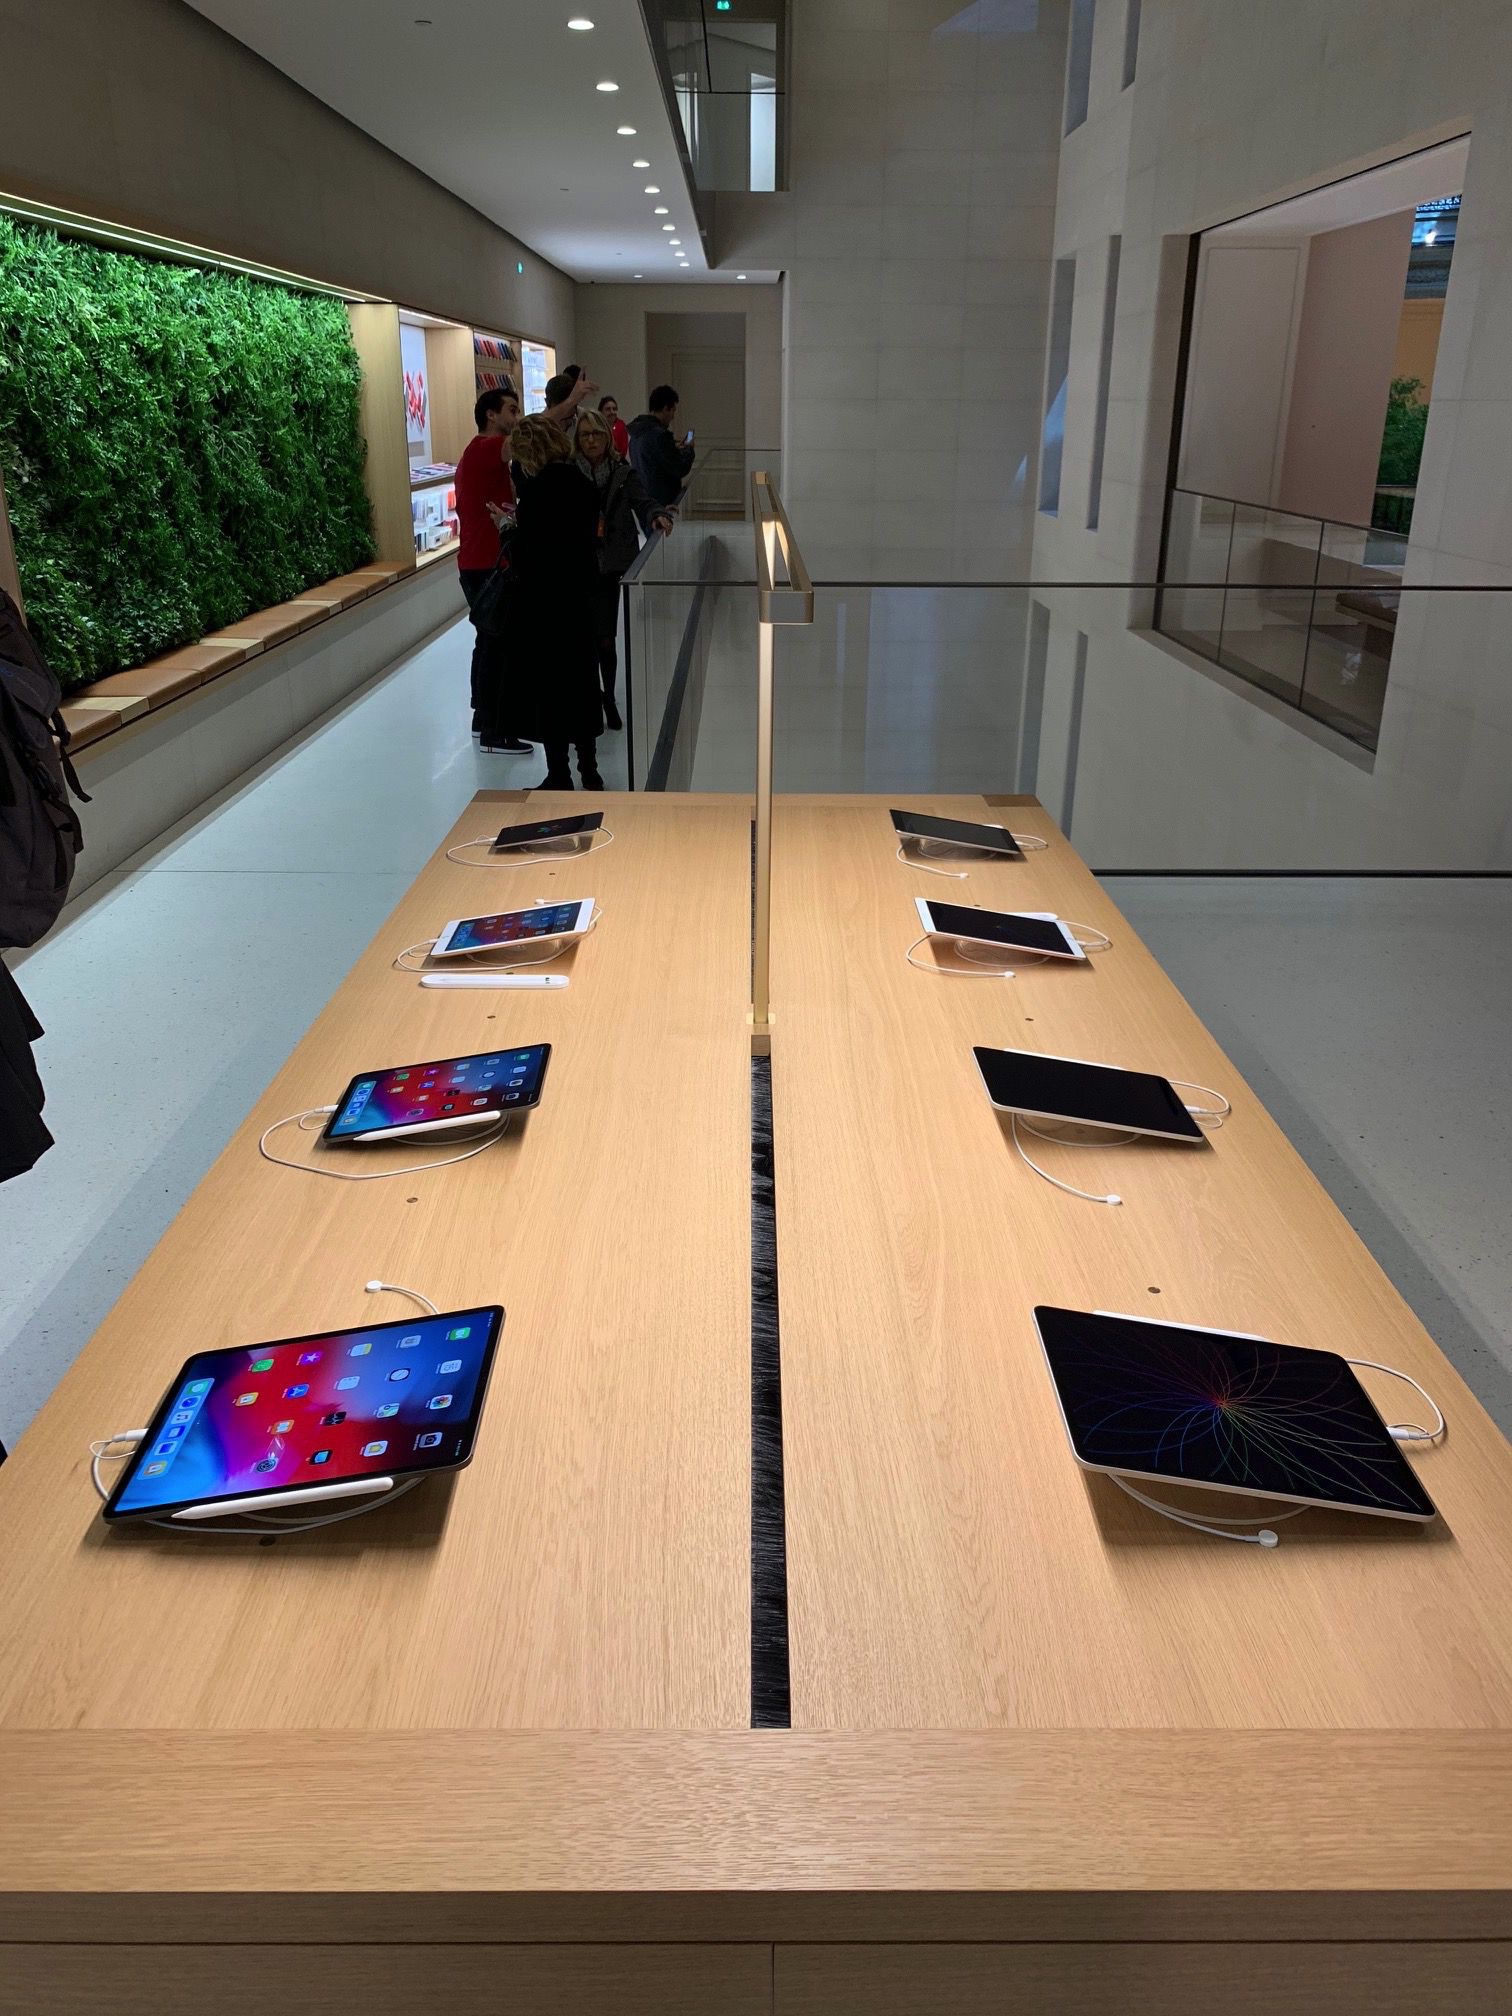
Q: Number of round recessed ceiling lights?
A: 12